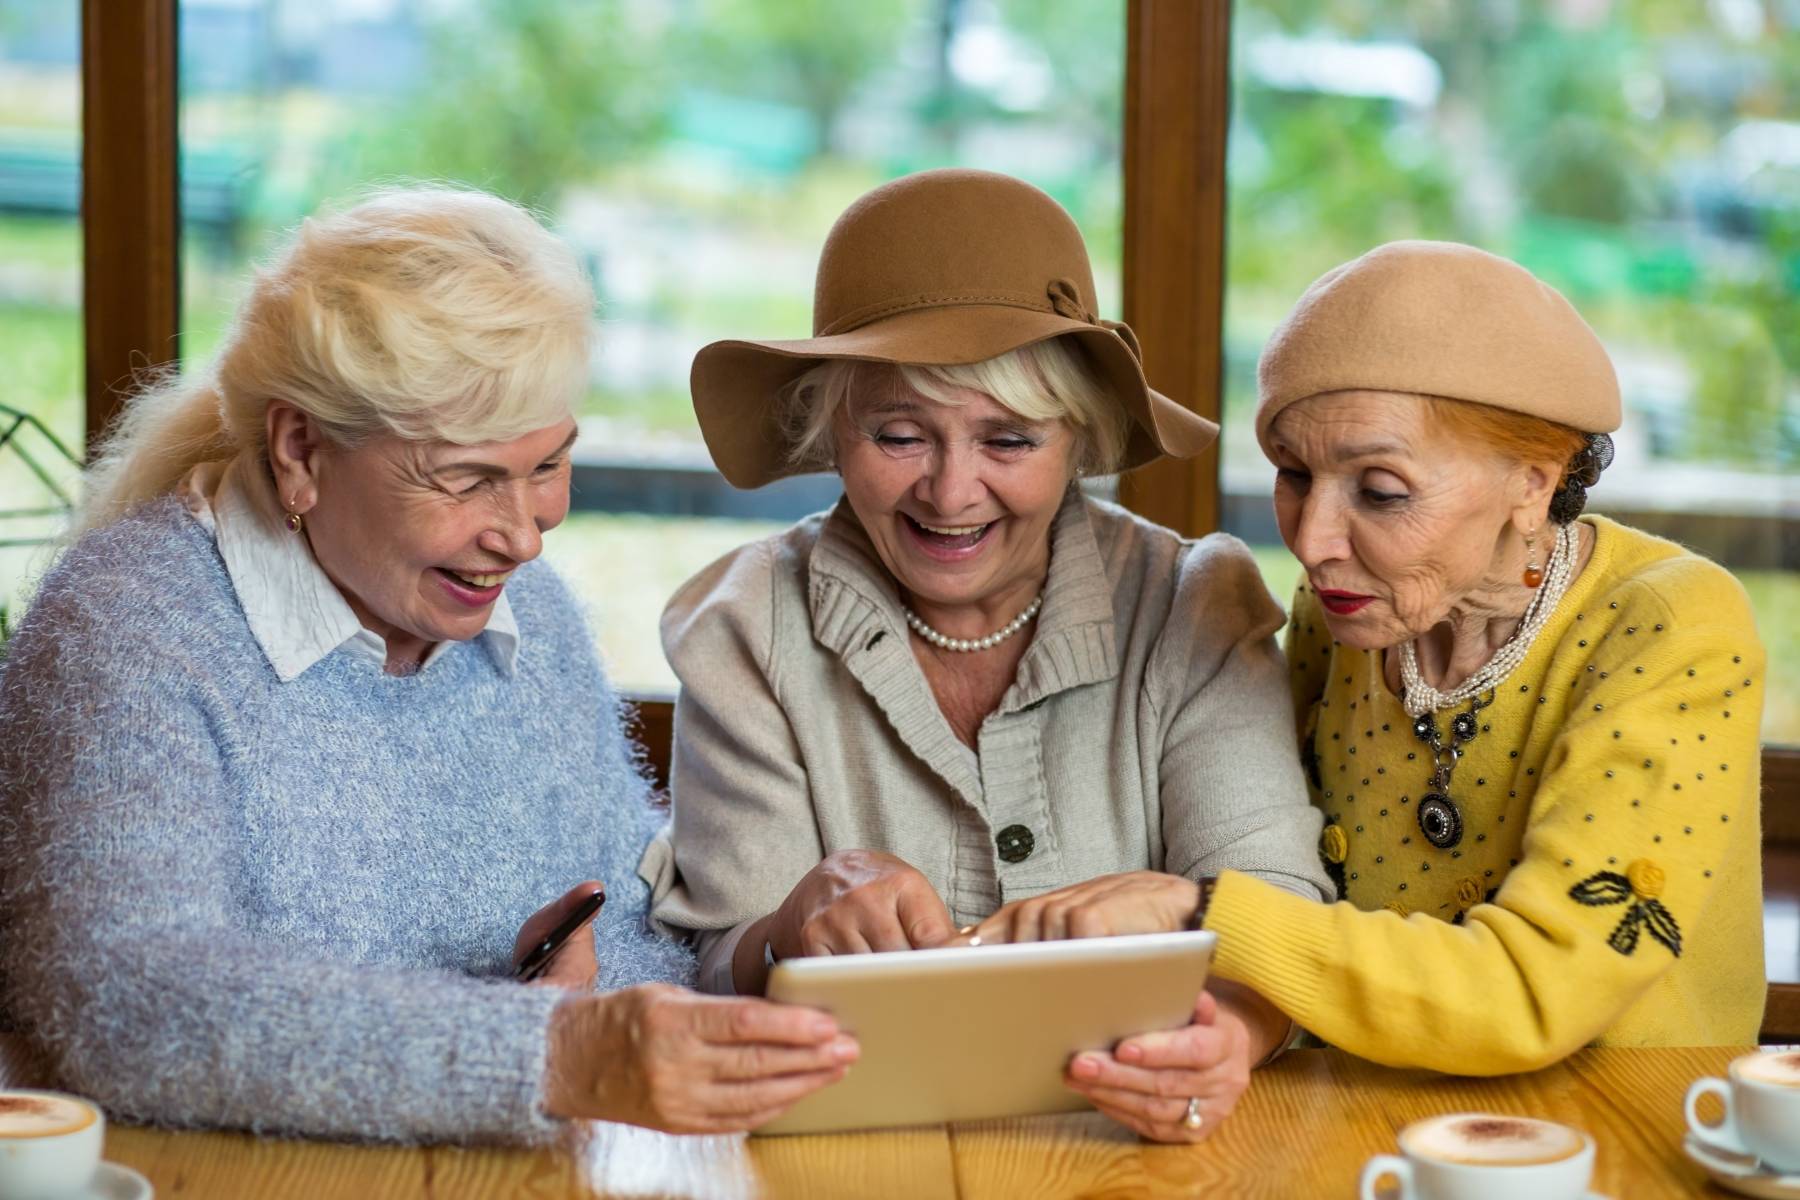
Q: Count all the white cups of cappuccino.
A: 3